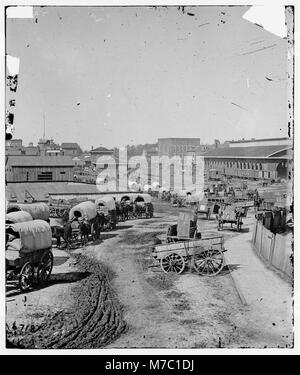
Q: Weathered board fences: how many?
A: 1